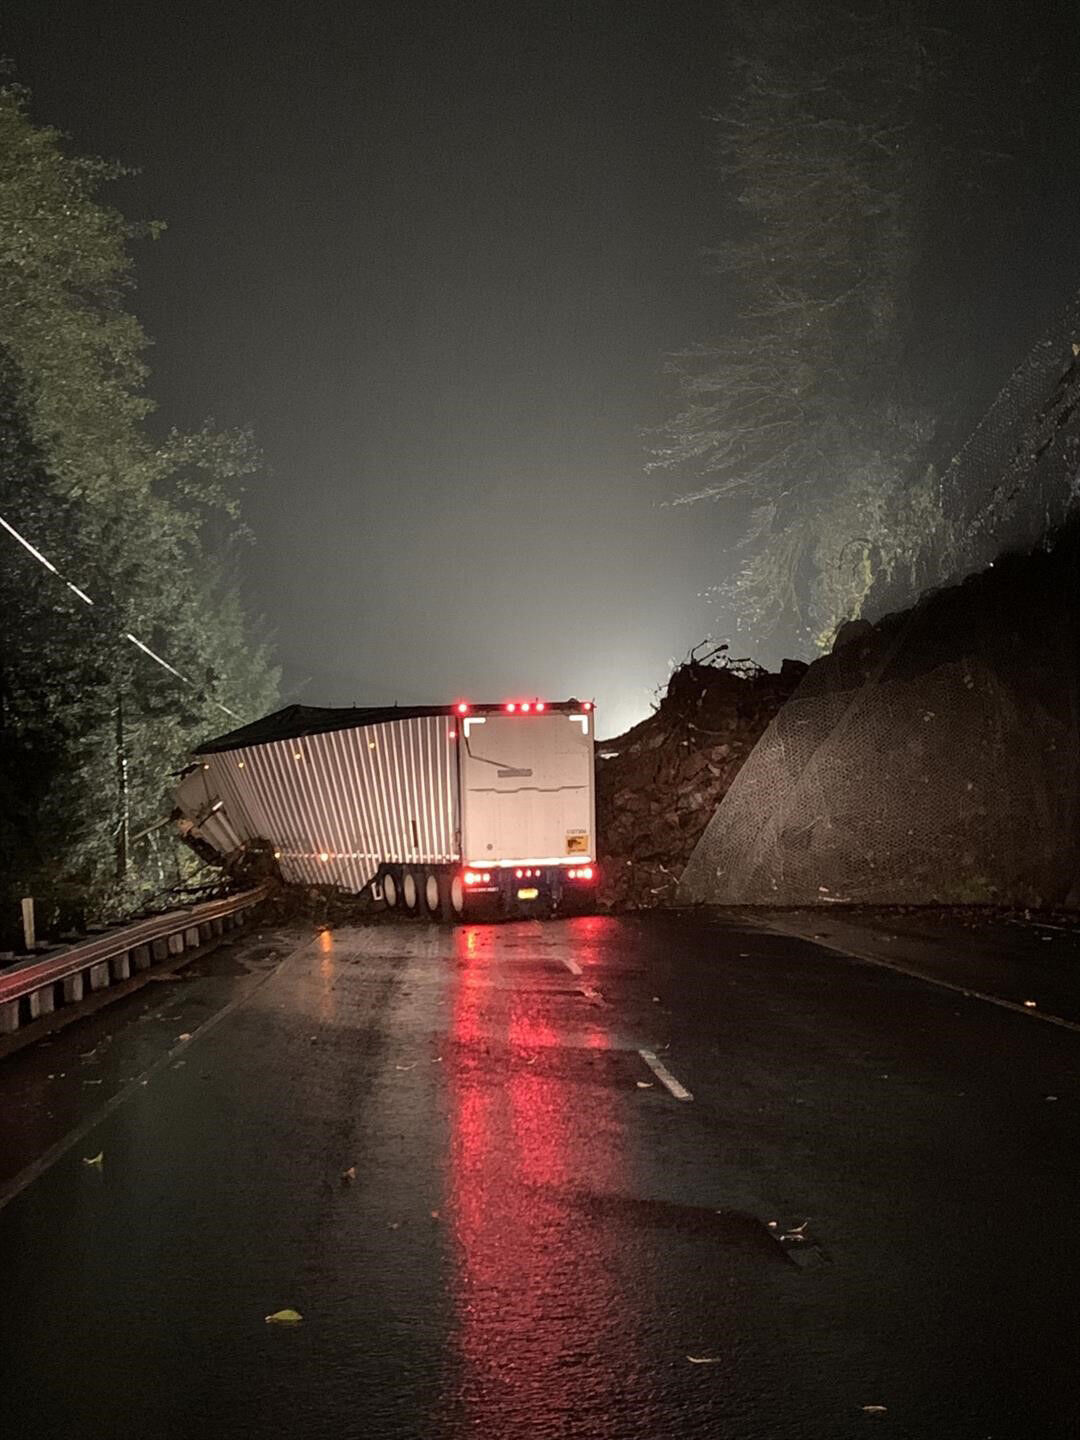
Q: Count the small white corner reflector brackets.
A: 2